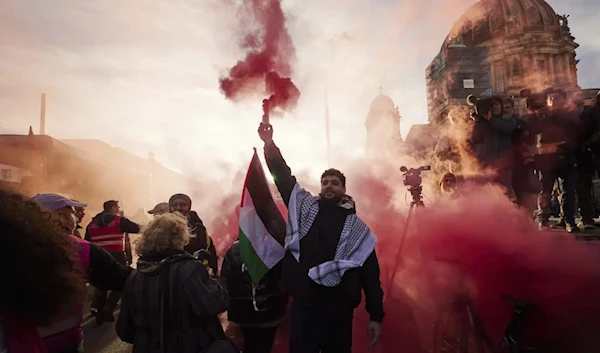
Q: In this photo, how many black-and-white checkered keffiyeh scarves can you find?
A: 1